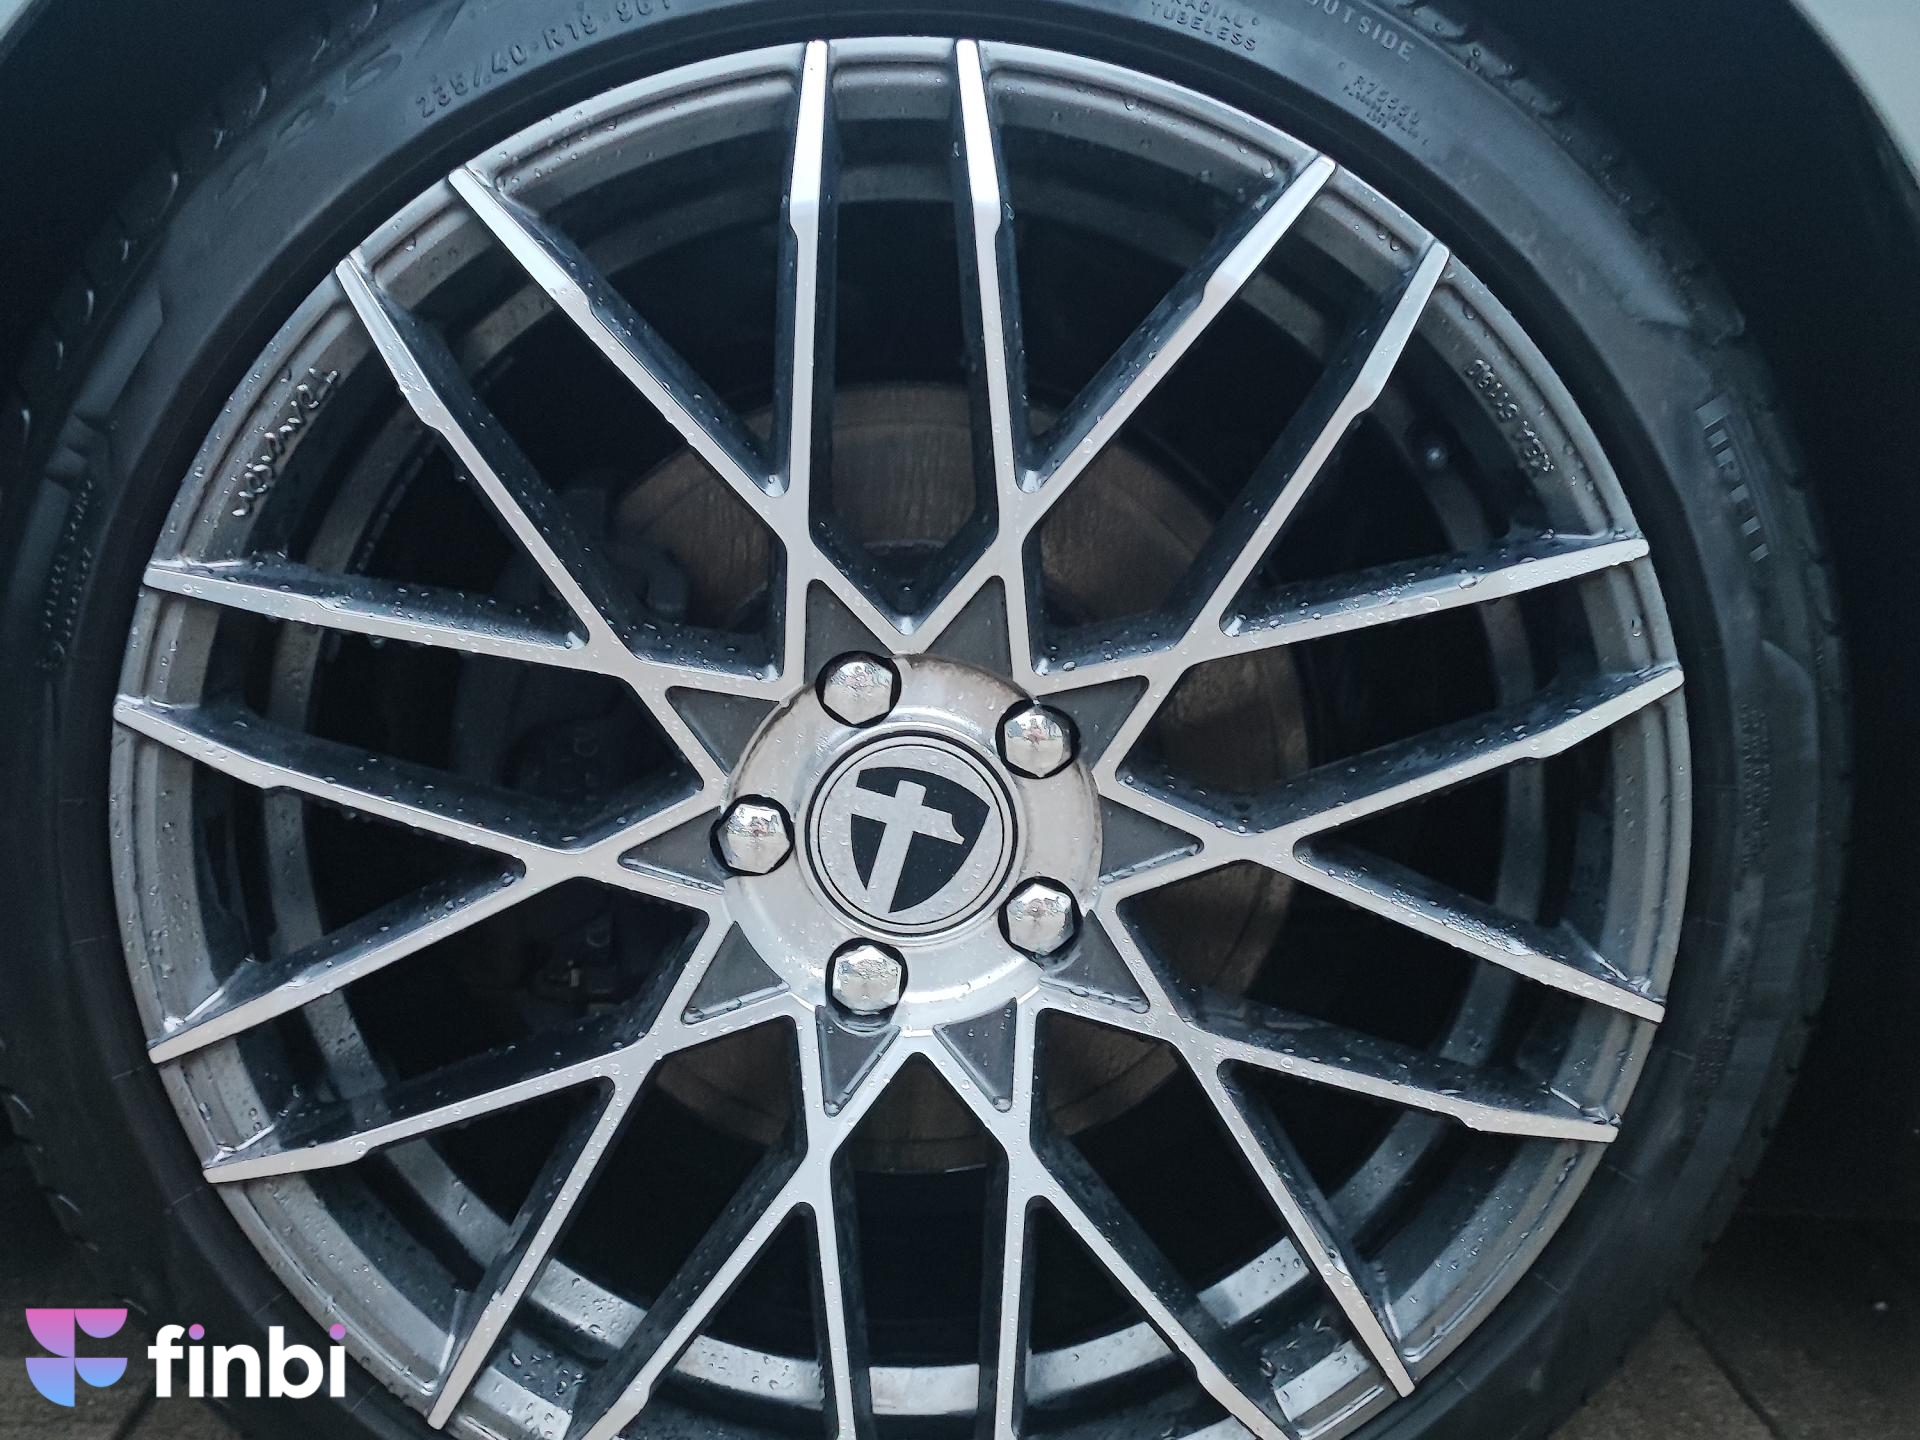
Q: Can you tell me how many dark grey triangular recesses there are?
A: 10